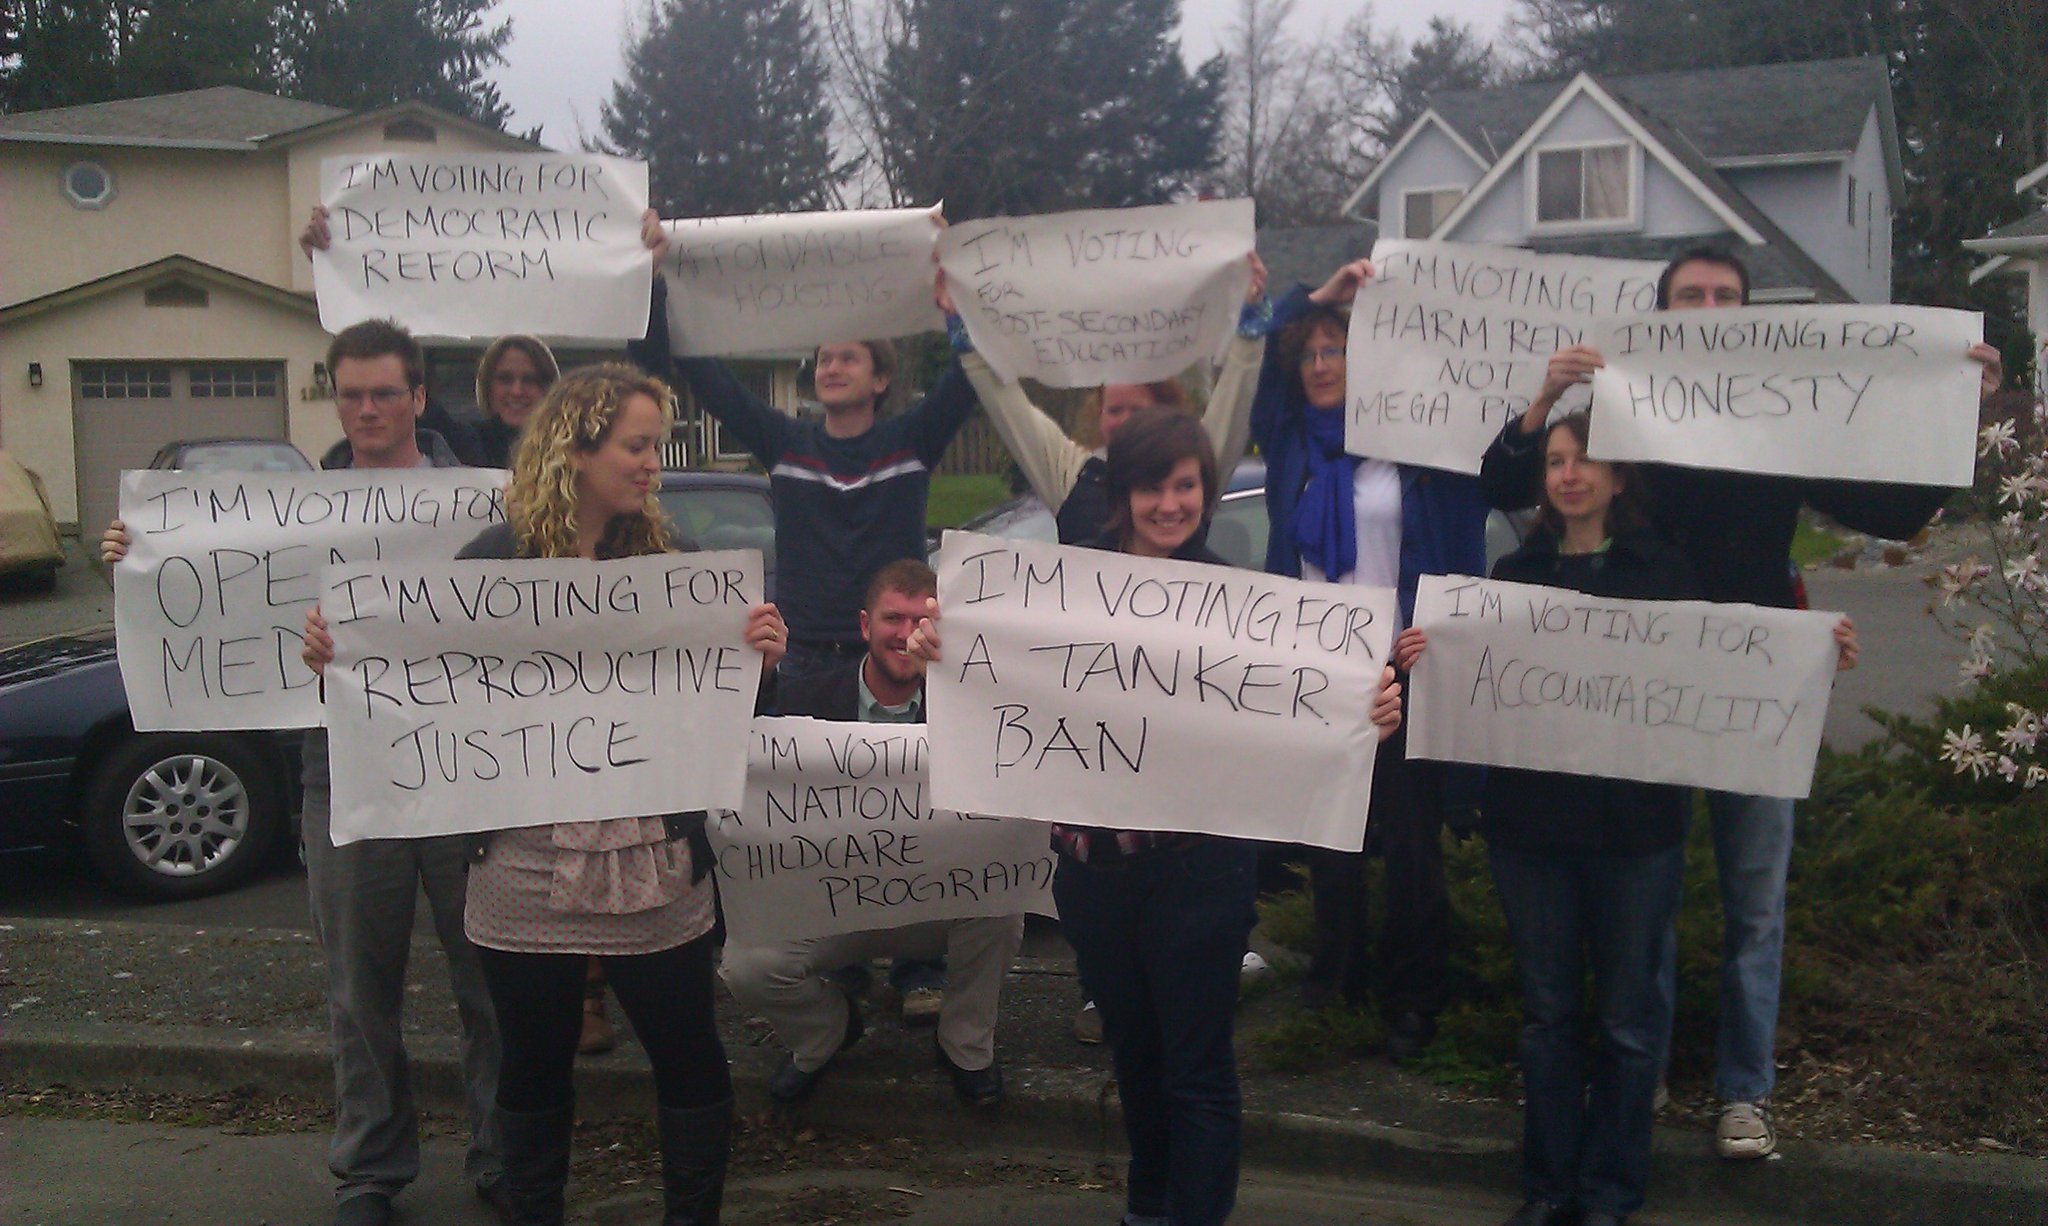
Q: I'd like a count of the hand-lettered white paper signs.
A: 10